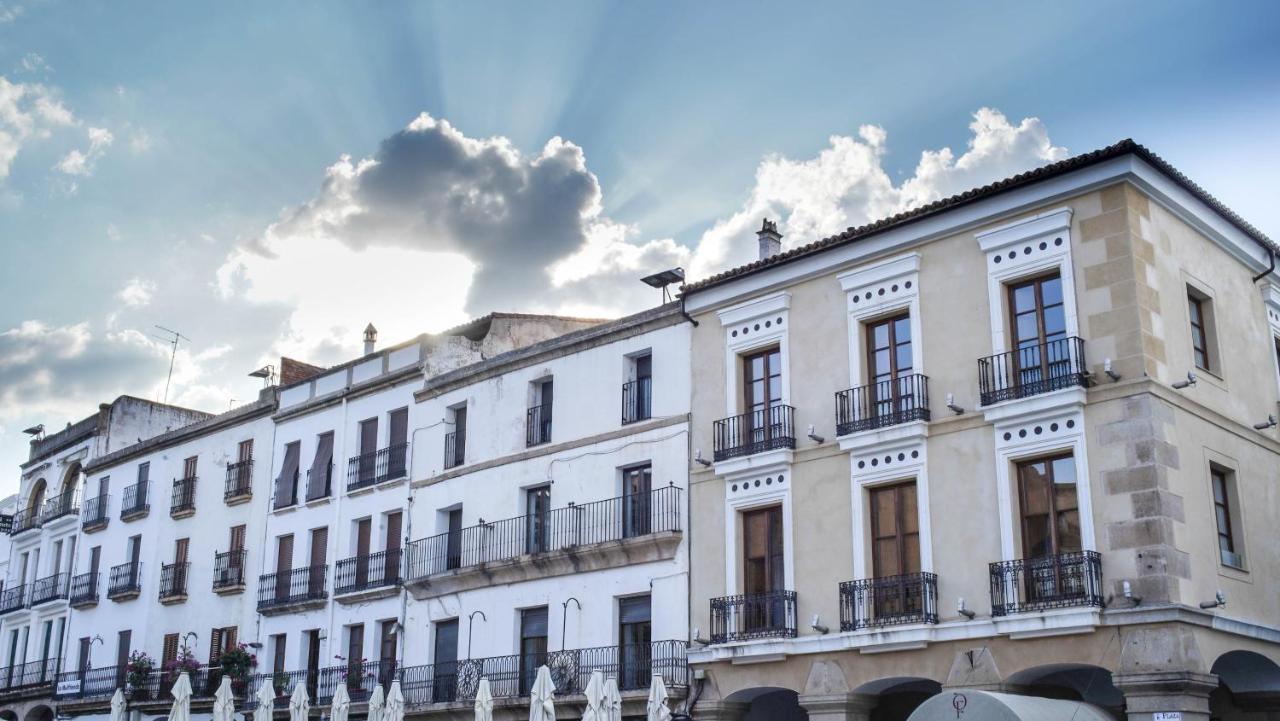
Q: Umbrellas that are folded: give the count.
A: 13